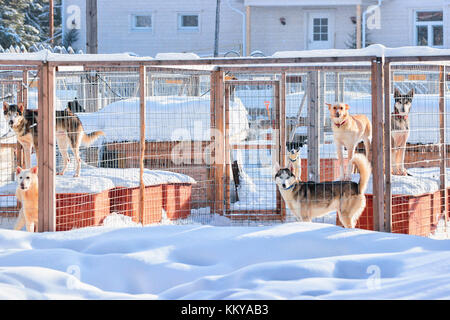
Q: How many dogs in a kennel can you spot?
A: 6